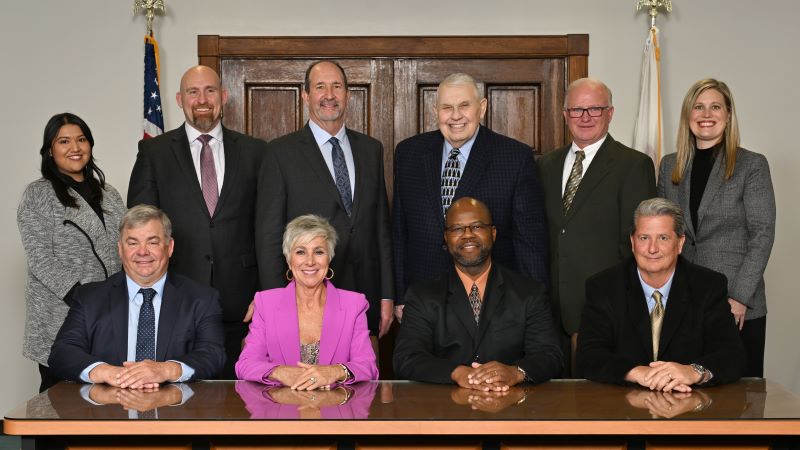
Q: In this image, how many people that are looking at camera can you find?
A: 10